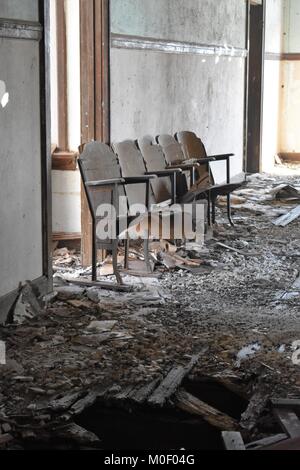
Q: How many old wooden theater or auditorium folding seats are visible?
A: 5